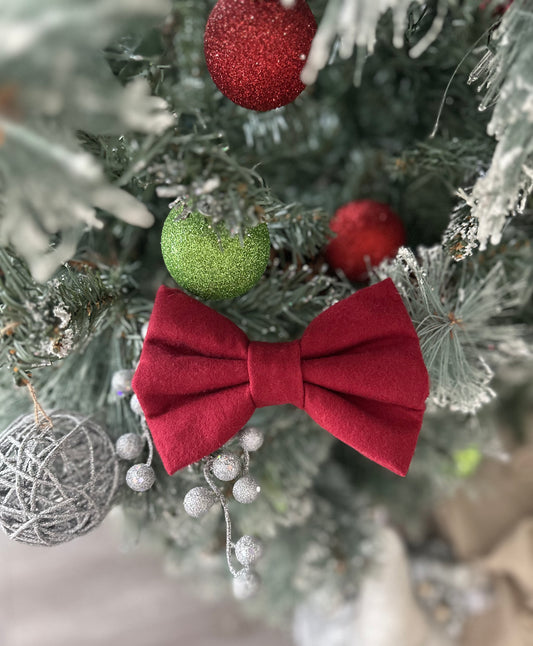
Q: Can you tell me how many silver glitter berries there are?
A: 11